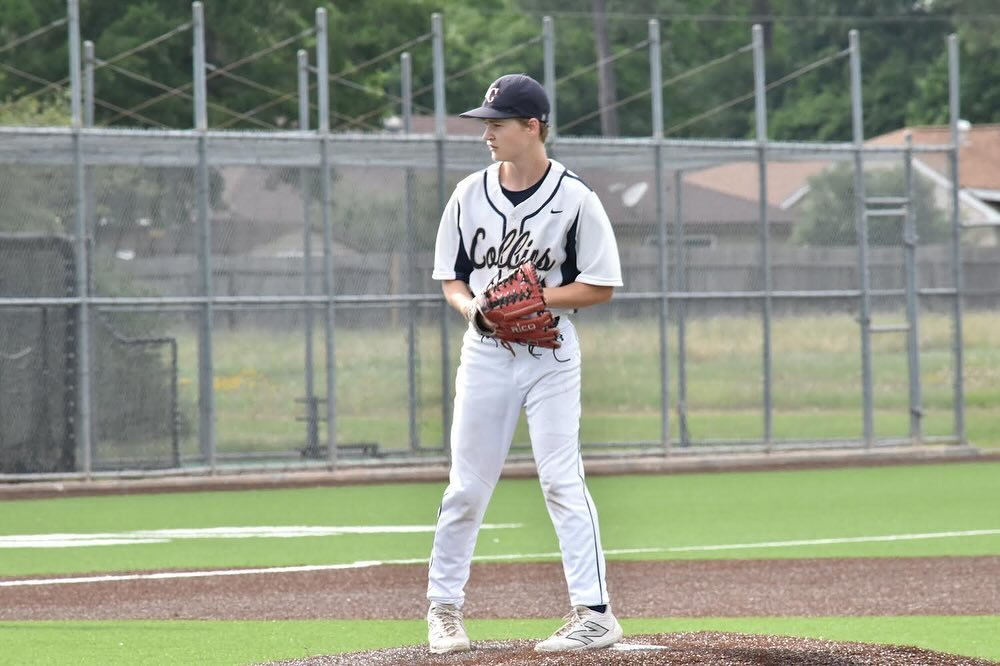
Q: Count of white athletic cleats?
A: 2